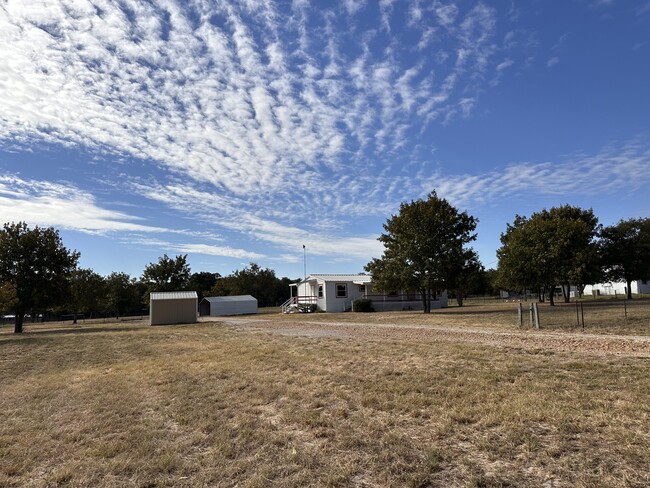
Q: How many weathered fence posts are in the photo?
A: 3